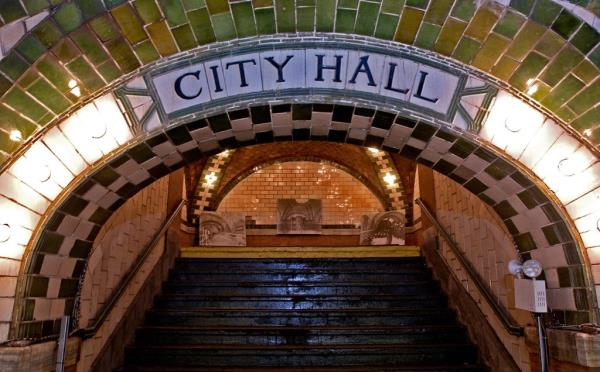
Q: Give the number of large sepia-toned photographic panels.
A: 3